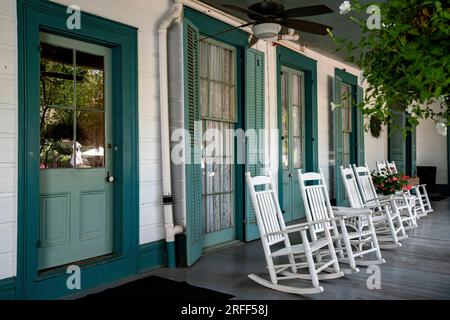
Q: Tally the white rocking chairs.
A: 6